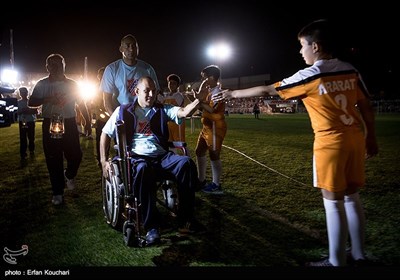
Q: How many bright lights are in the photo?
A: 3